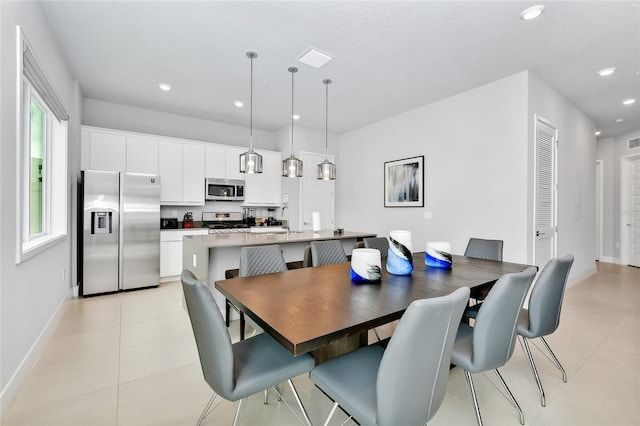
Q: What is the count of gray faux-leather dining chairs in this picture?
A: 8